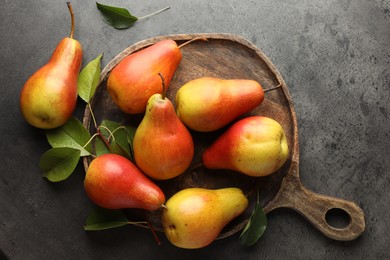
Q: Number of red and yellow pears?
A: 7